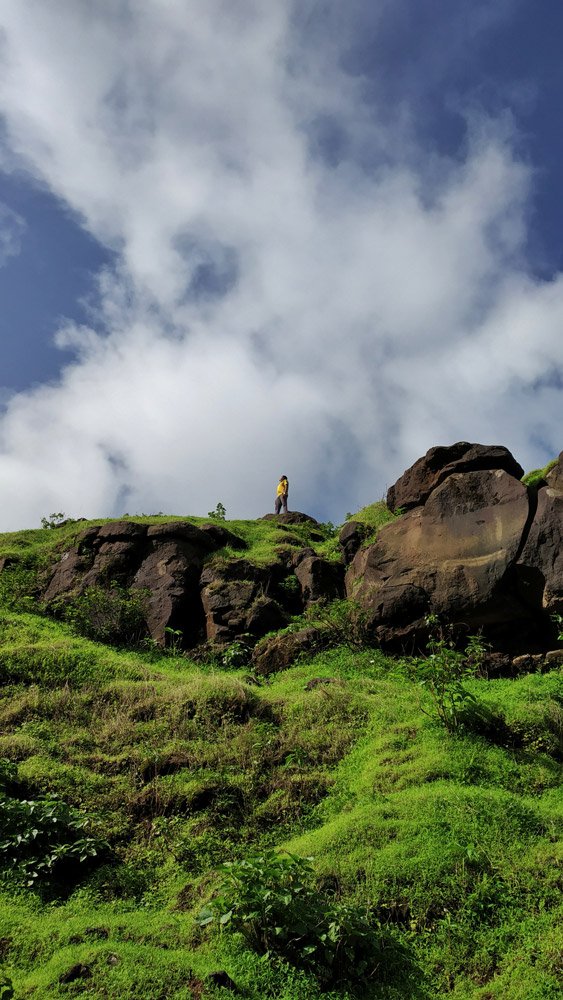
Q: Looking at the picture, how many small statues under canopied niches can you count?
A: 0